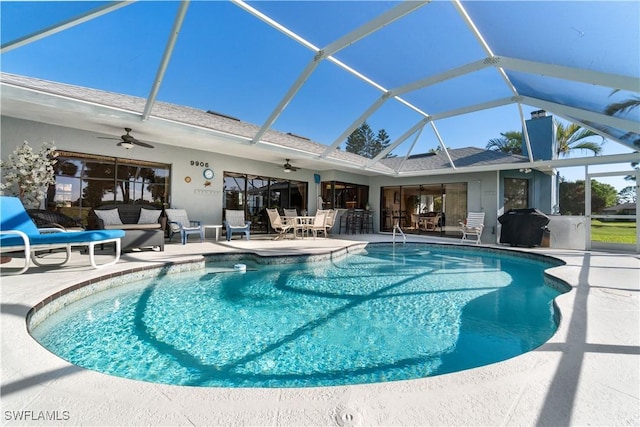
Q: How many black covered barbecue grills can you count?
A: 1